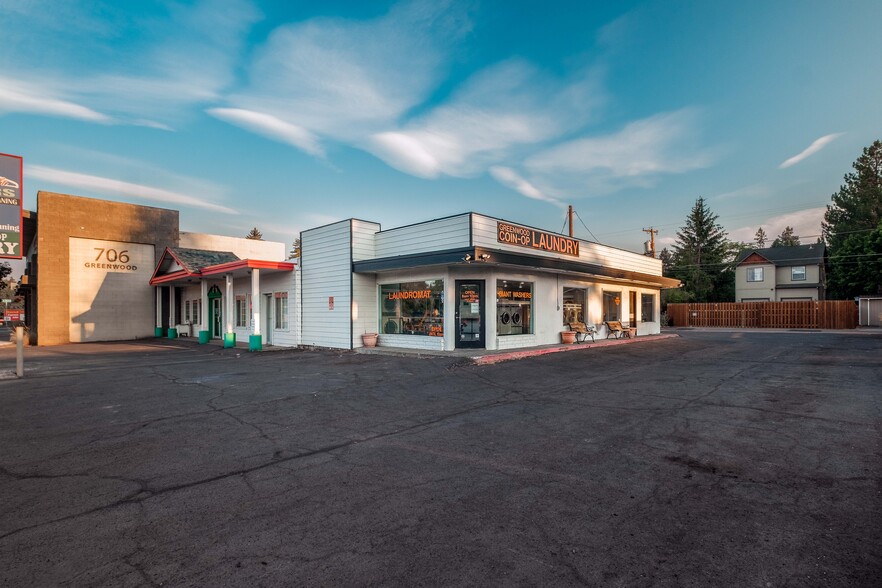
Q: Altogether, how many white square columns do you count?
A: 5